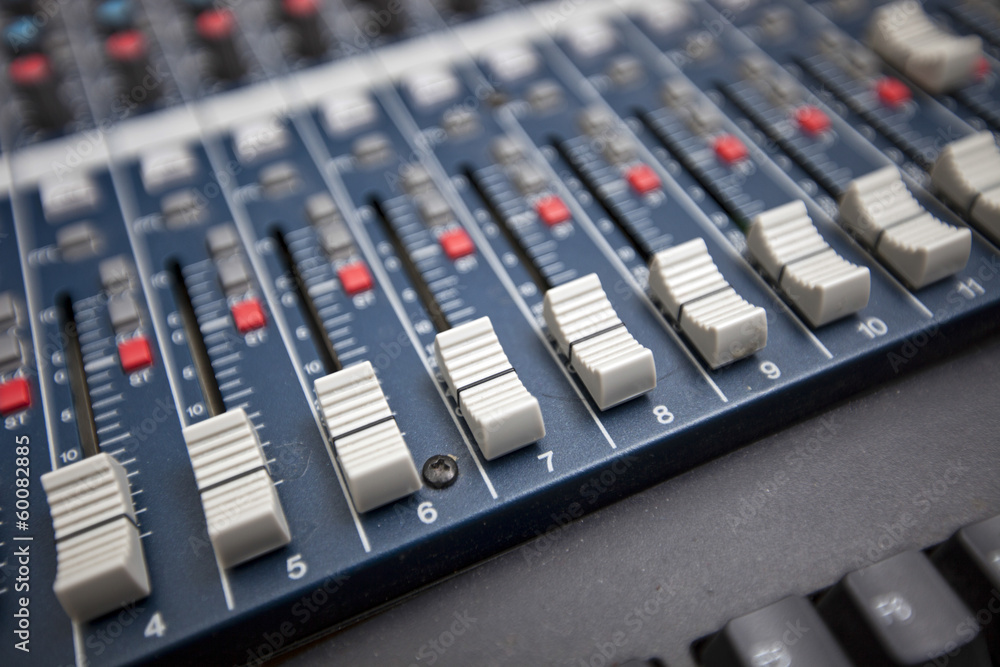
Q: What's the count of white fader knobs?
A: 10